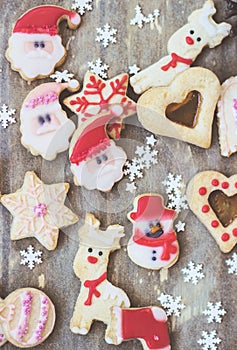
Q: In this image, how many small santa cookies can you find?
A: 3